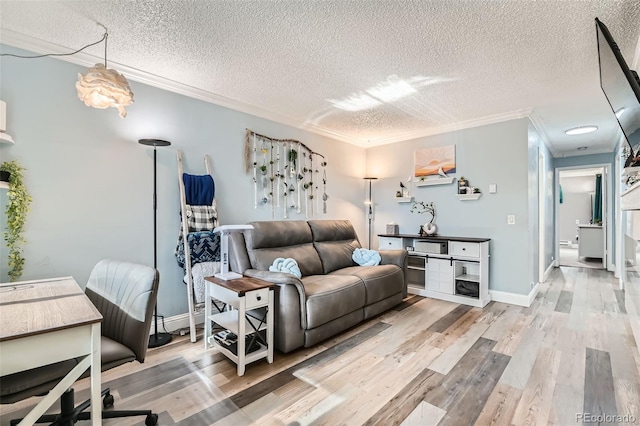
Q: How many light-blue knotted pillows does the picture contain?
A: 2